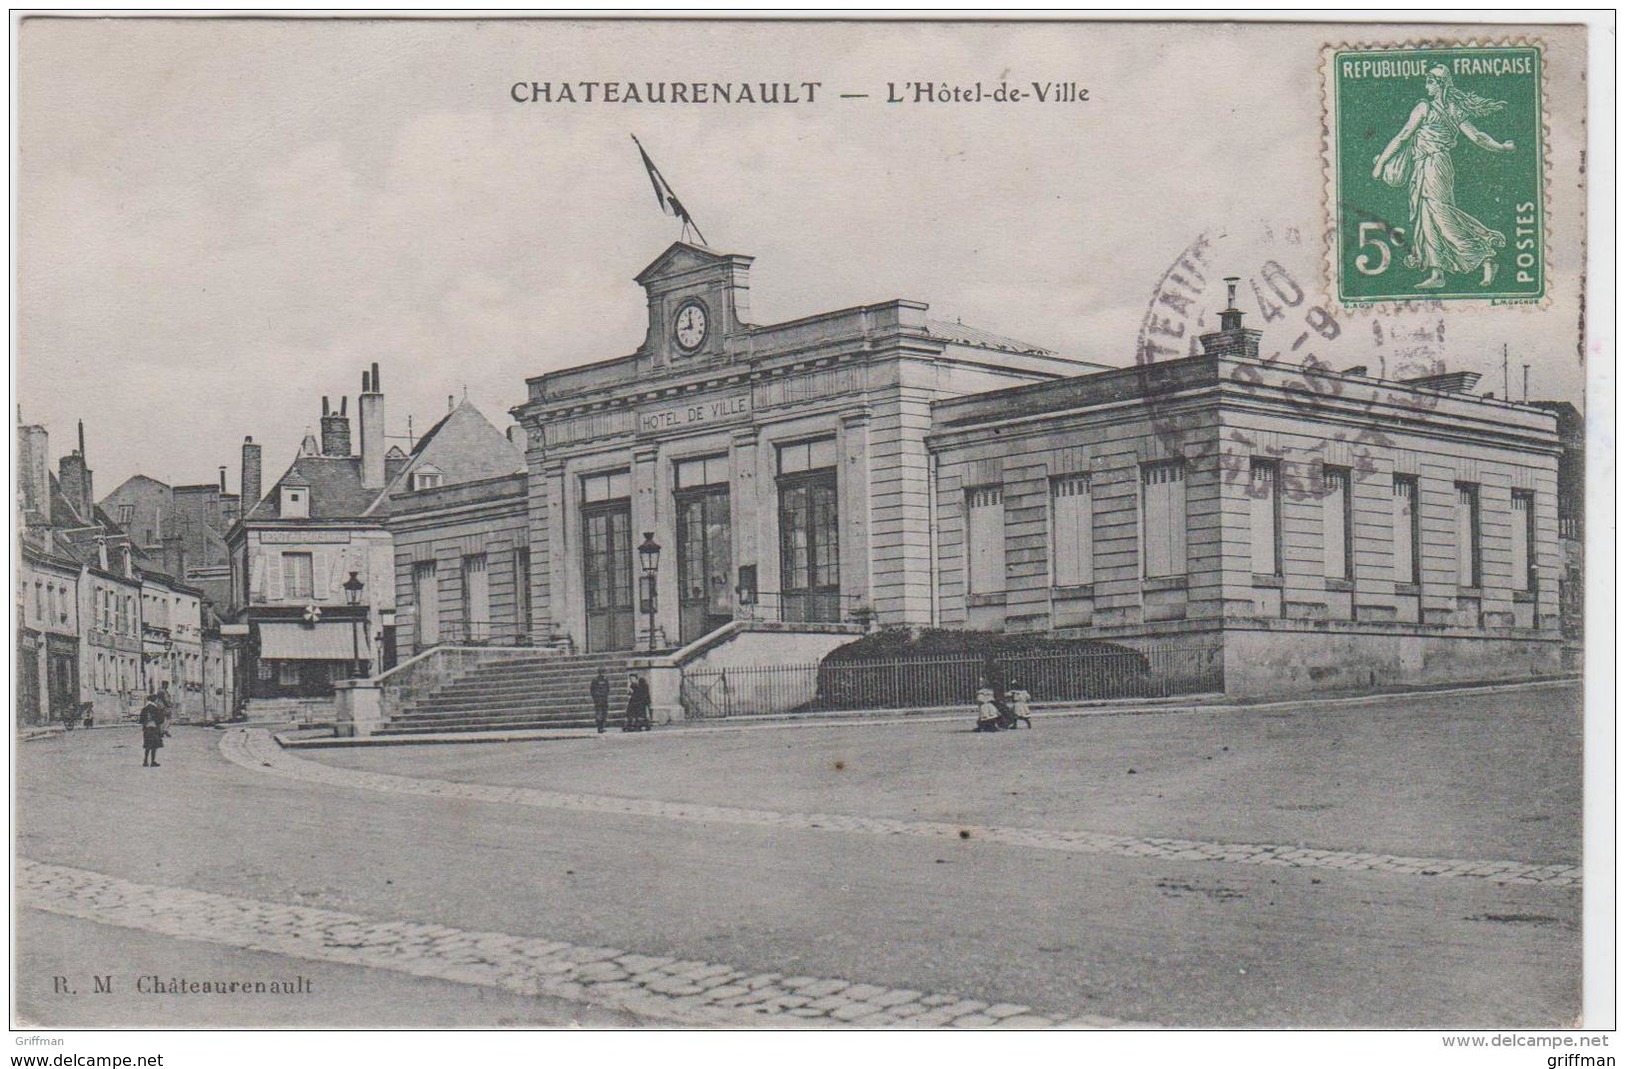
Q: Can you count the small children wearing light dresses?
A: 2